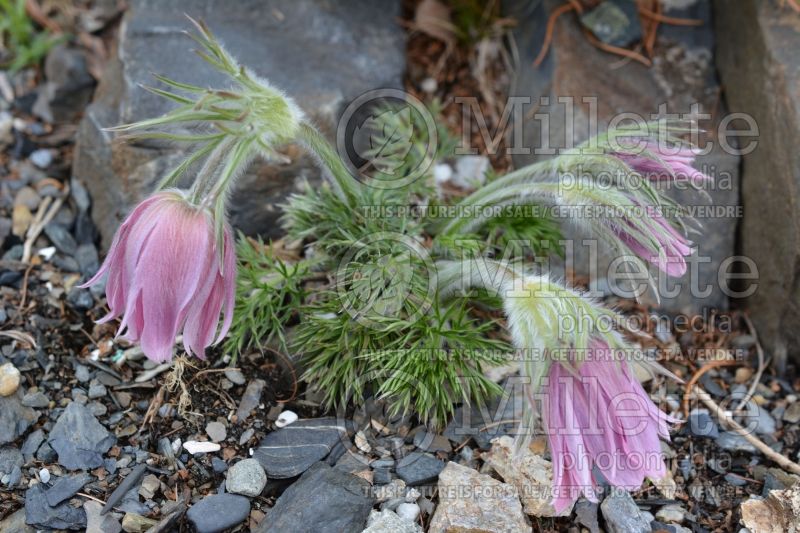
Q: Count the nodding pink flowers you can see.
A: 4